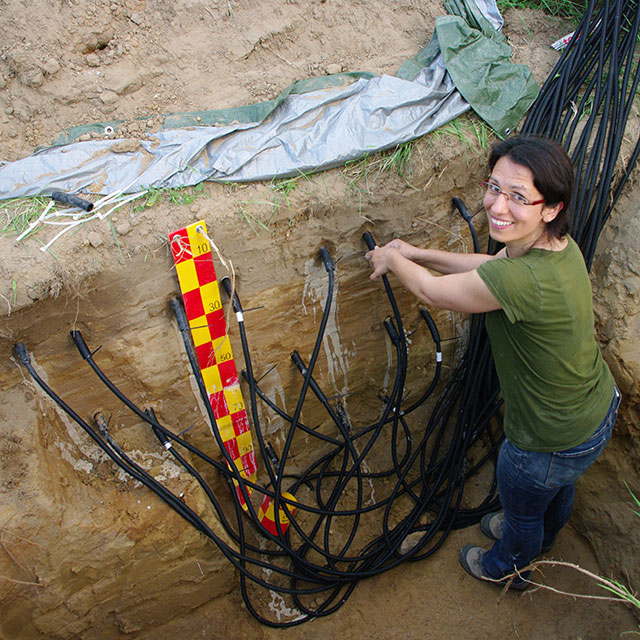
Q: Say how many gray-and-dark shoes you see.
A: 2